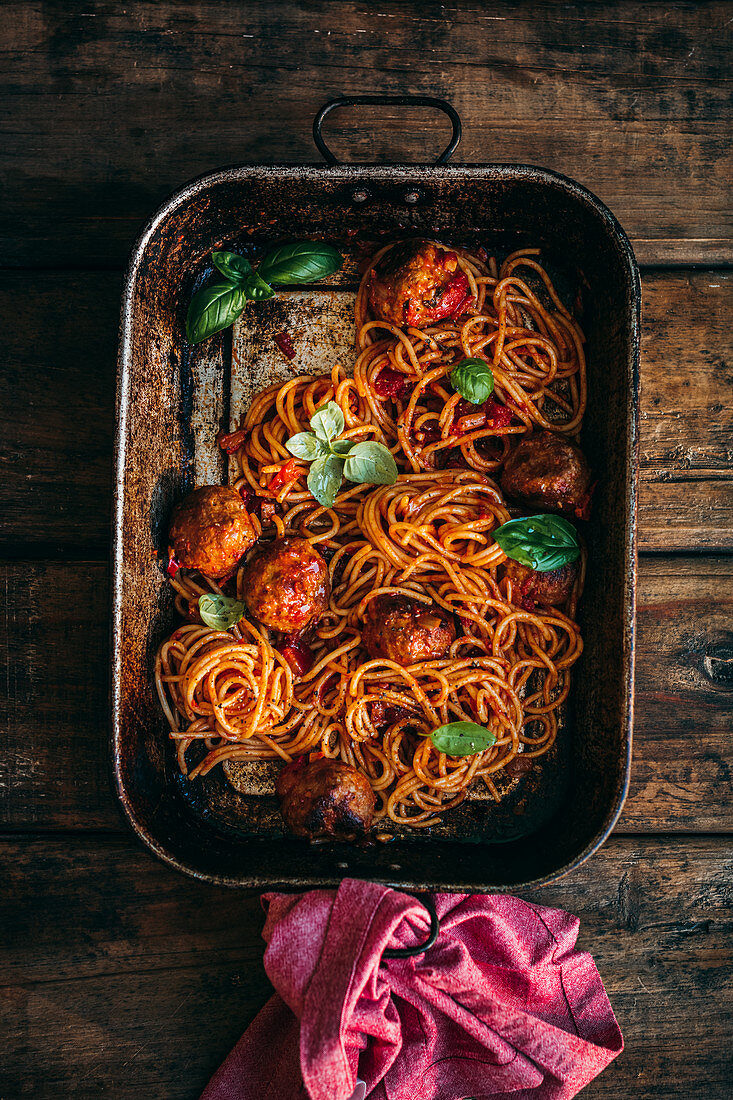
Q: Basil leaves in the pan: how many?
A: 13